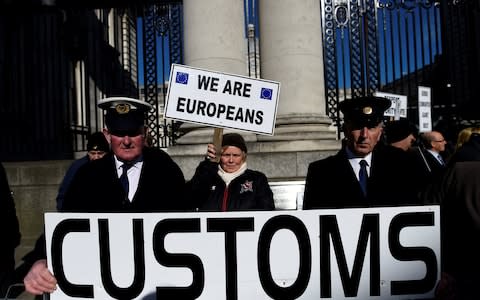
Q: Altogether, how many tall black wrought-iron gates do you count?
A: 2